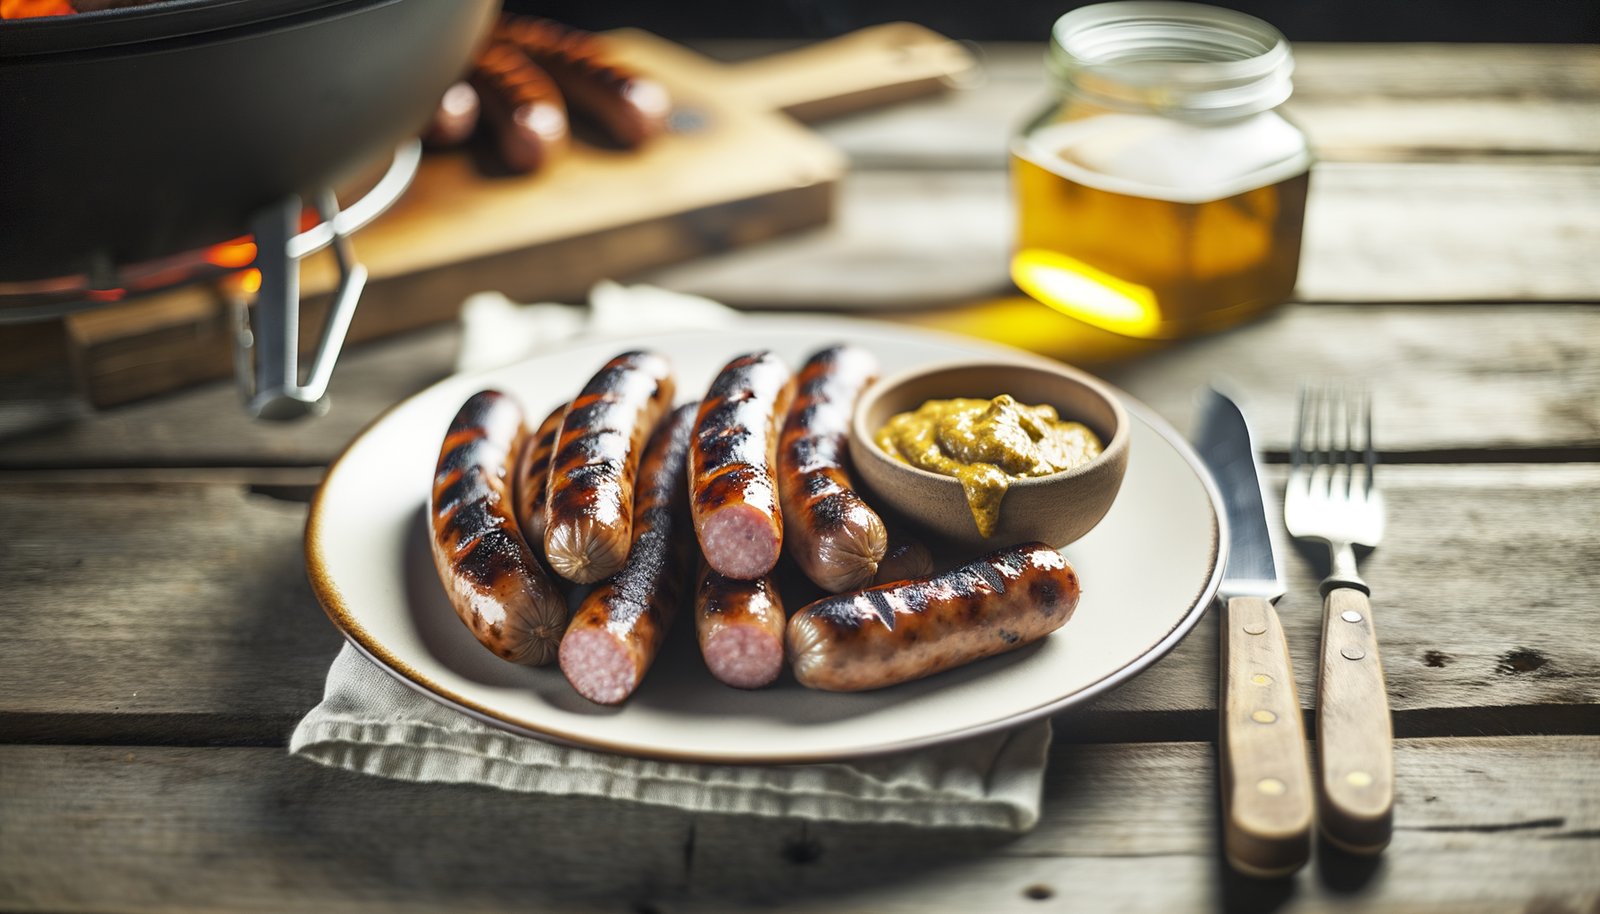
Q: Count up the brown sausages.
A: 12